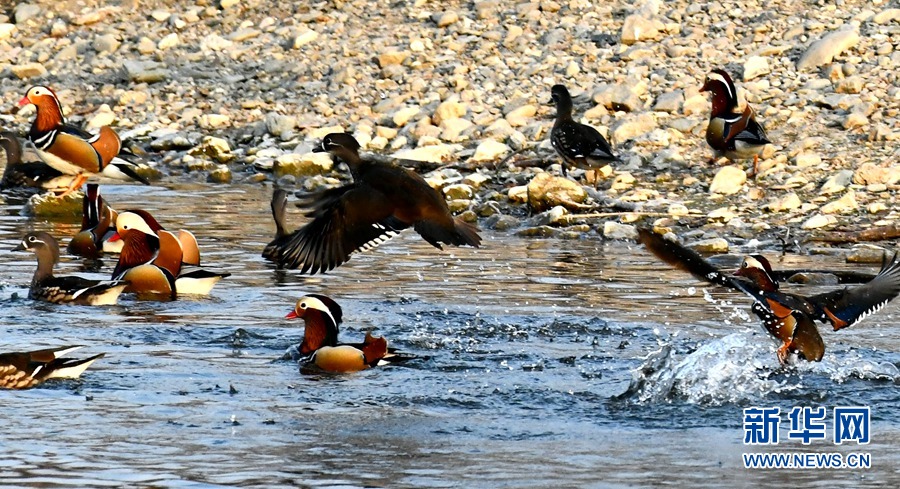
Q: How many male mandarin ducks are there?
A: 6